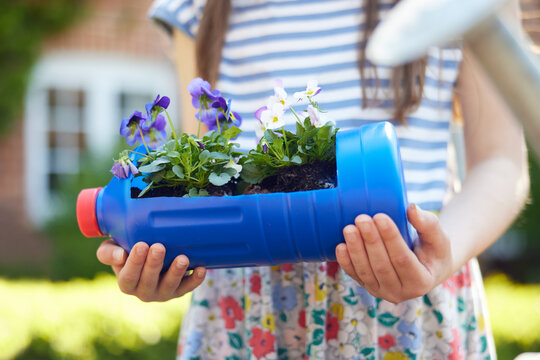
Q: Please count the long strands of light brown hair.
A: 2